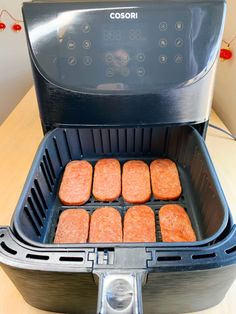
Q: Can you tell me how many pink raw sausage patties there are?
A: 8